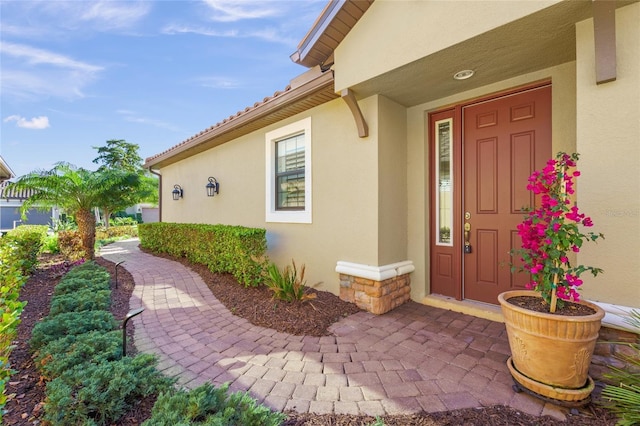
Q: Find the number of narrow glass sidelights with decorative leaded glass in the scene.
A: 1